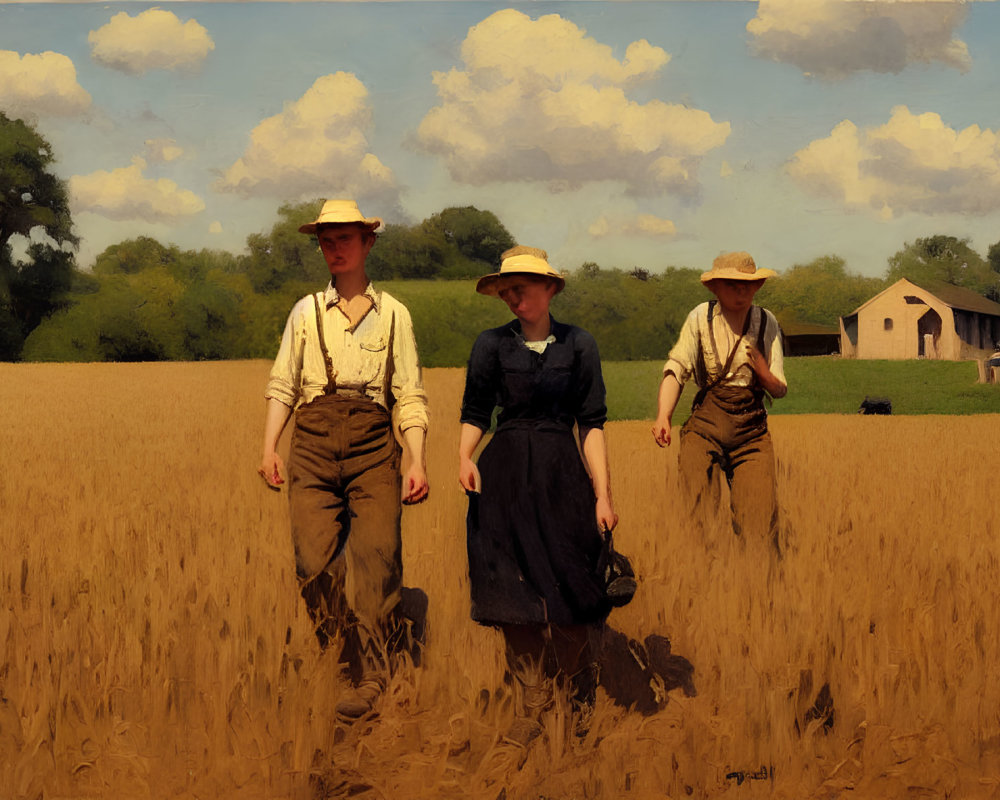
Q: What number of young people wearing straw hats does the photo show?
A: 3